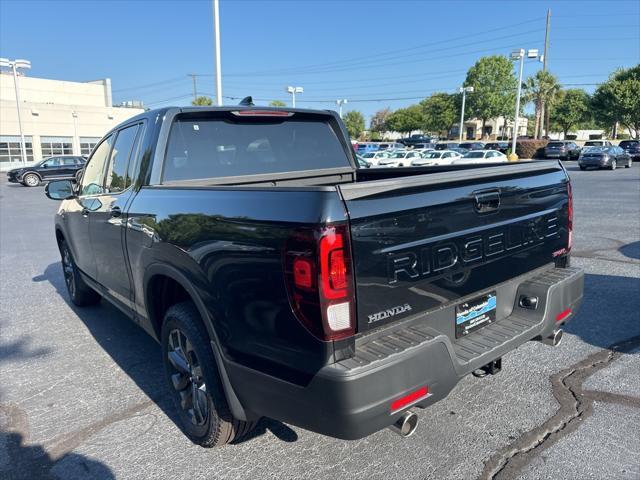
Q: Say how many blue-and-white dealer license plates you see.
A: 1